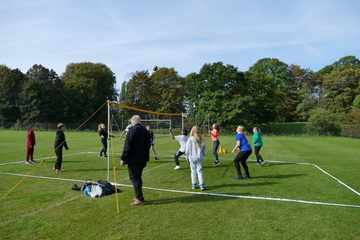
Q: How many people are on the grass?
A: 11